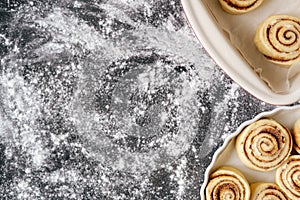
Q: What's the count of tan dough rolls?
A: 7